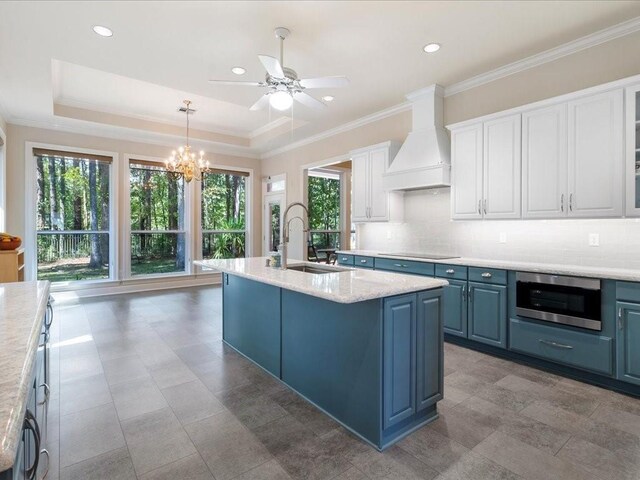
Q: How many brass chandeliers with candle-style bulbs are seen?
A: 1